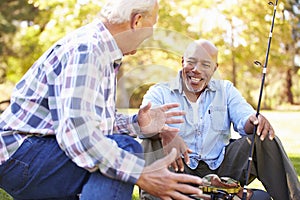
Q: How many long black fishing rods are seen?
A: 1